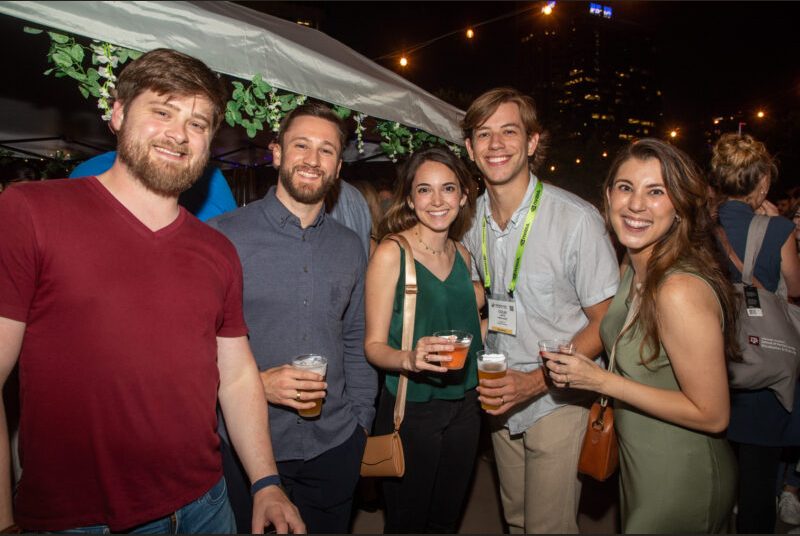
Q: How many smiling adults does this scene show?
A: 5